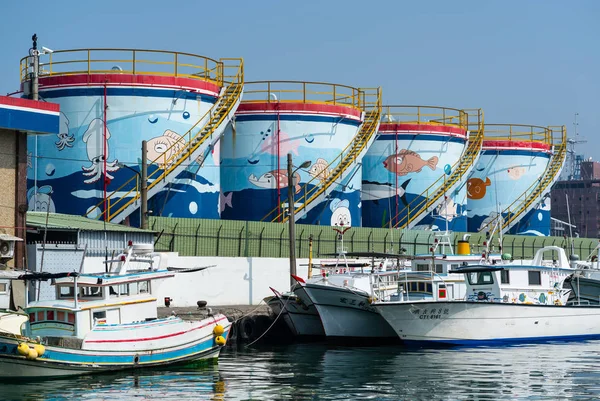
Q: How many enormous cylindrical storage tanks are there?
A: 4